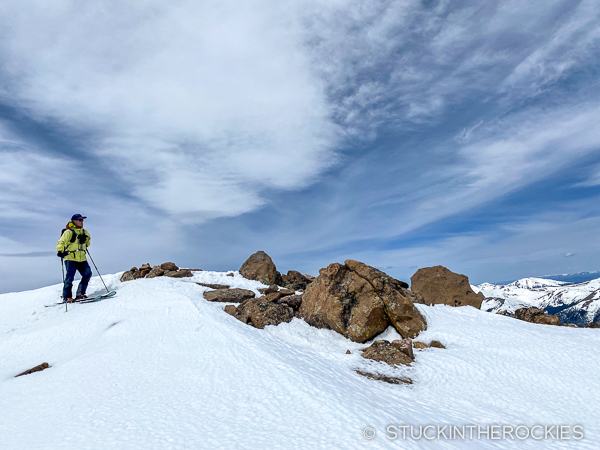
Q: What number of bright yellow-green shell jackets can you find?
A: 1